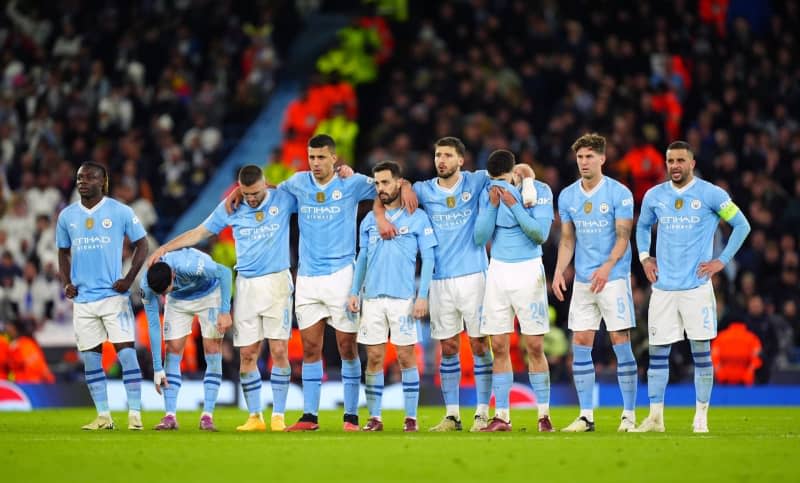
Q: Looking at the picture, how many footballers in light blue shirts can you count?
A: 9